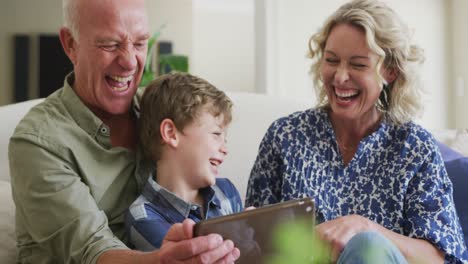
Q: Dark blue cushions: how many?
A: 1